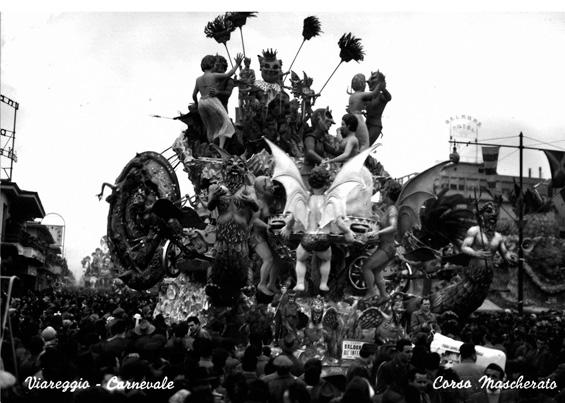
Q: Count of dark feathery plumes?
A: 4